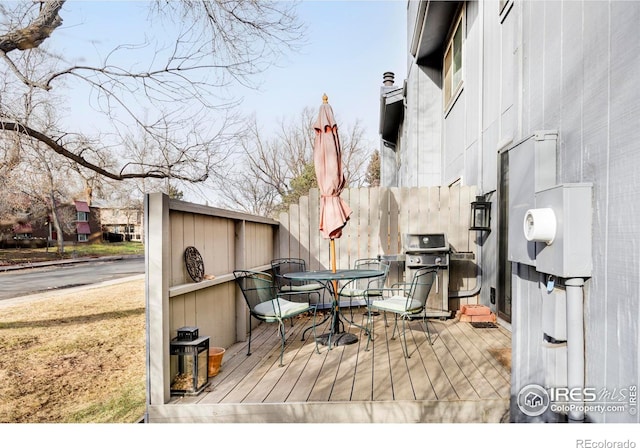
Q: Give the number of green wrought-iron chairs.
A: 4